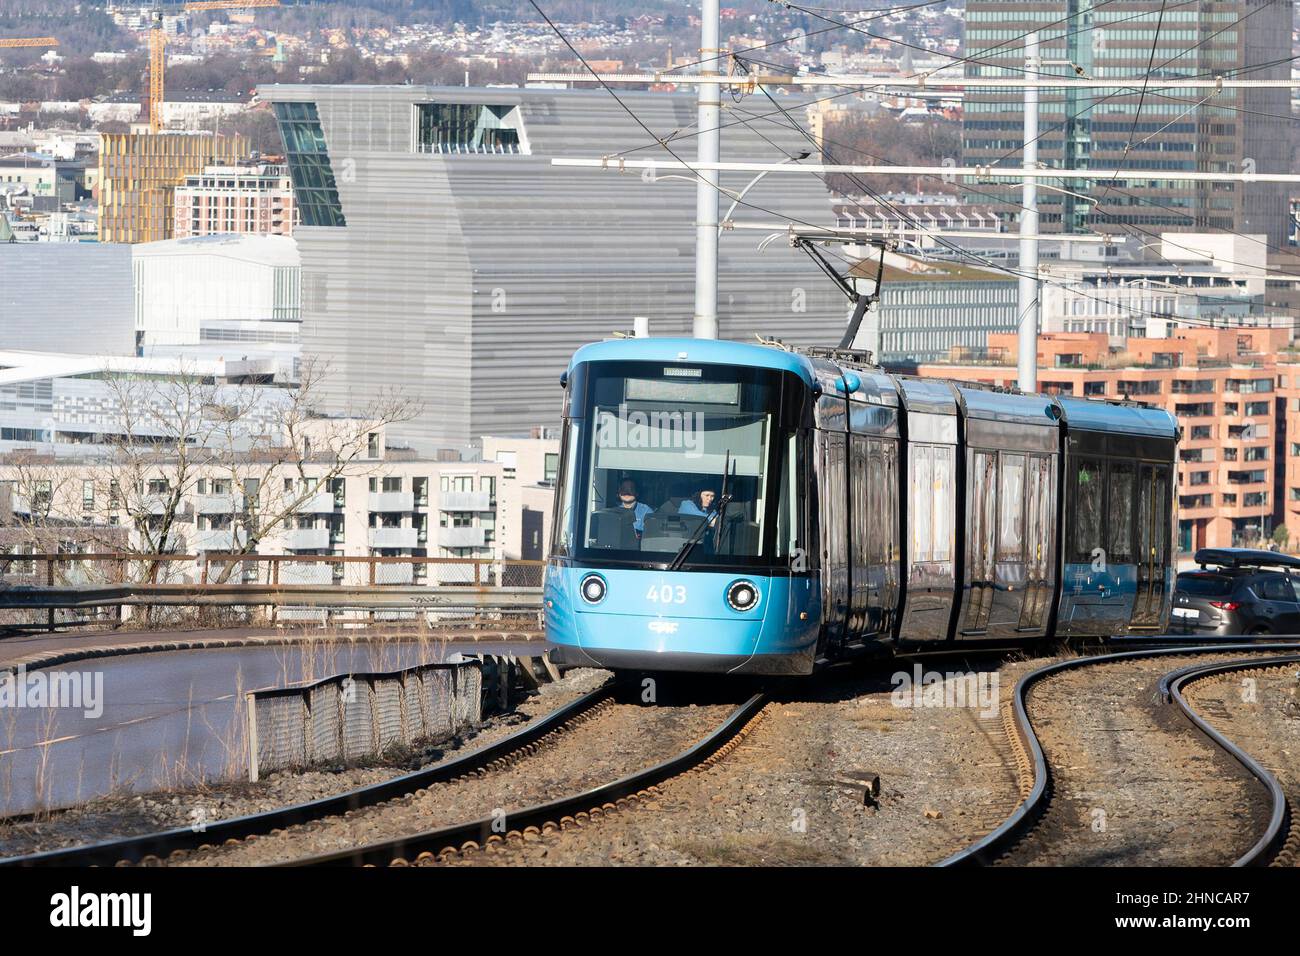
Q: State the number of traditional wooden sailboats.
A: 0